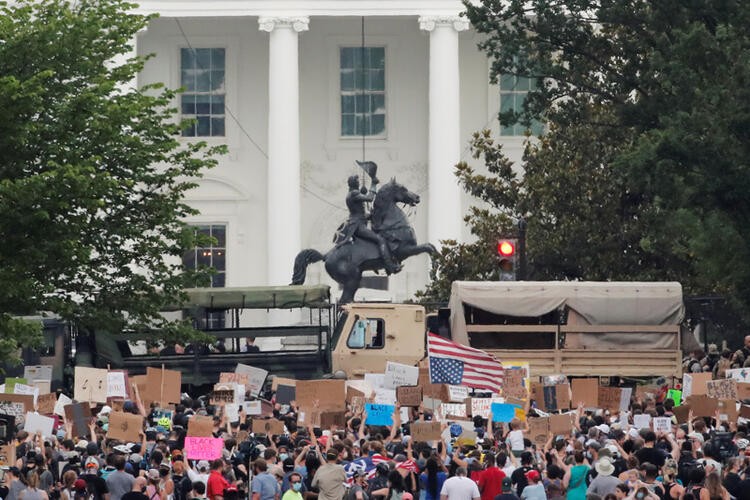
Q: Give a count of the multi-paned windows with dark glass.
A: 4